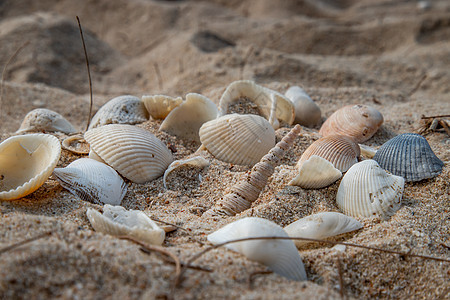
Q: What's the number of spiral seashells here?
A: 1